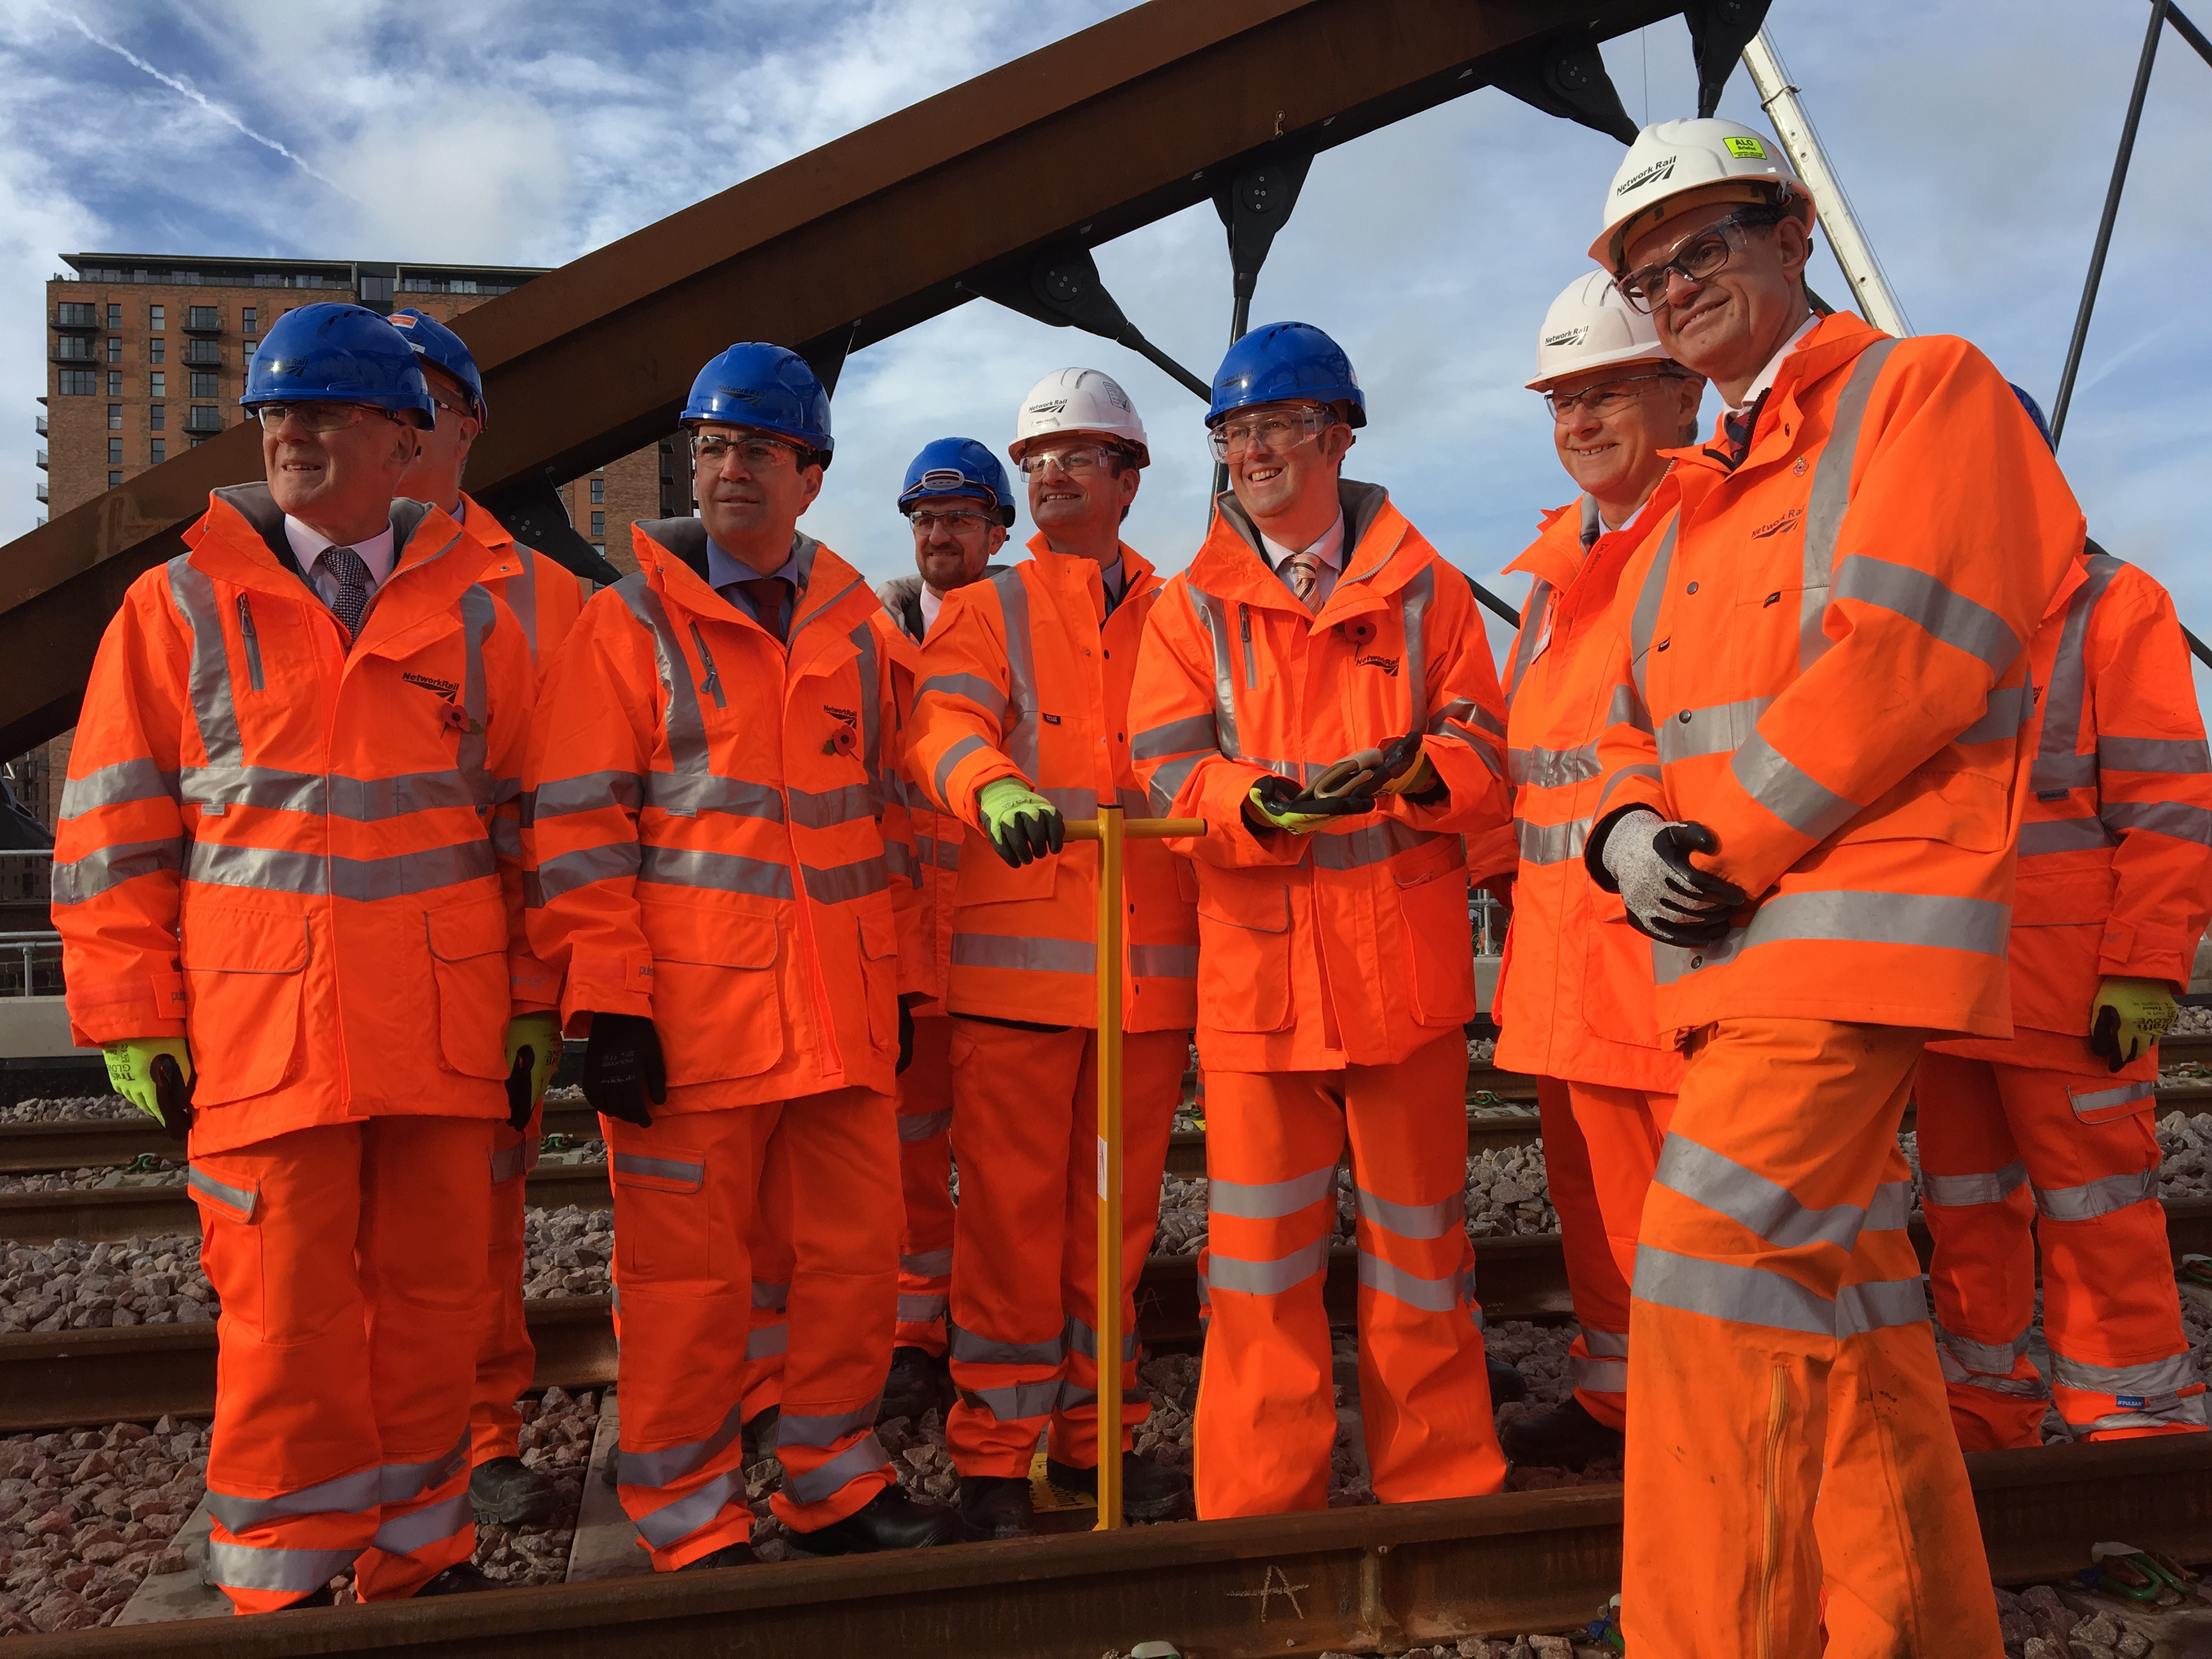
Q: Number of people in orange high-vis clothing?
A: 9